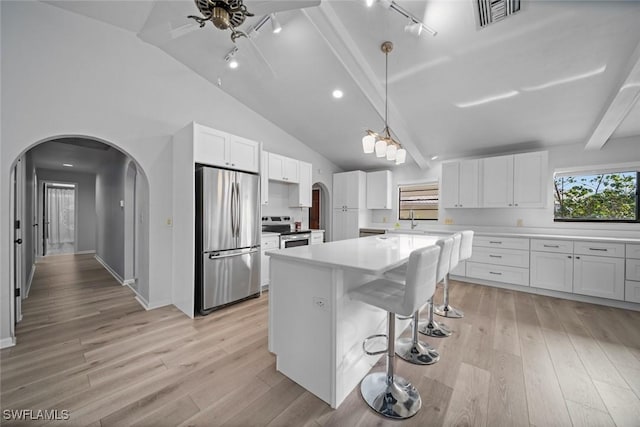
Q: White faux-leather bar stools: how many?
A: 4